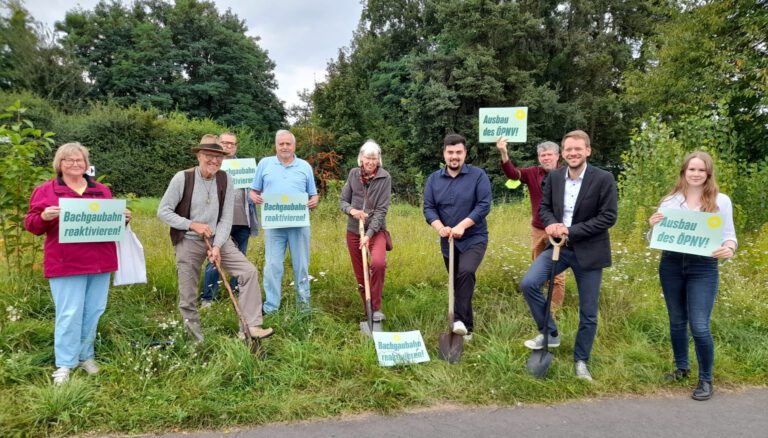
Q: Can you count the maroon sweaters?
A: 1